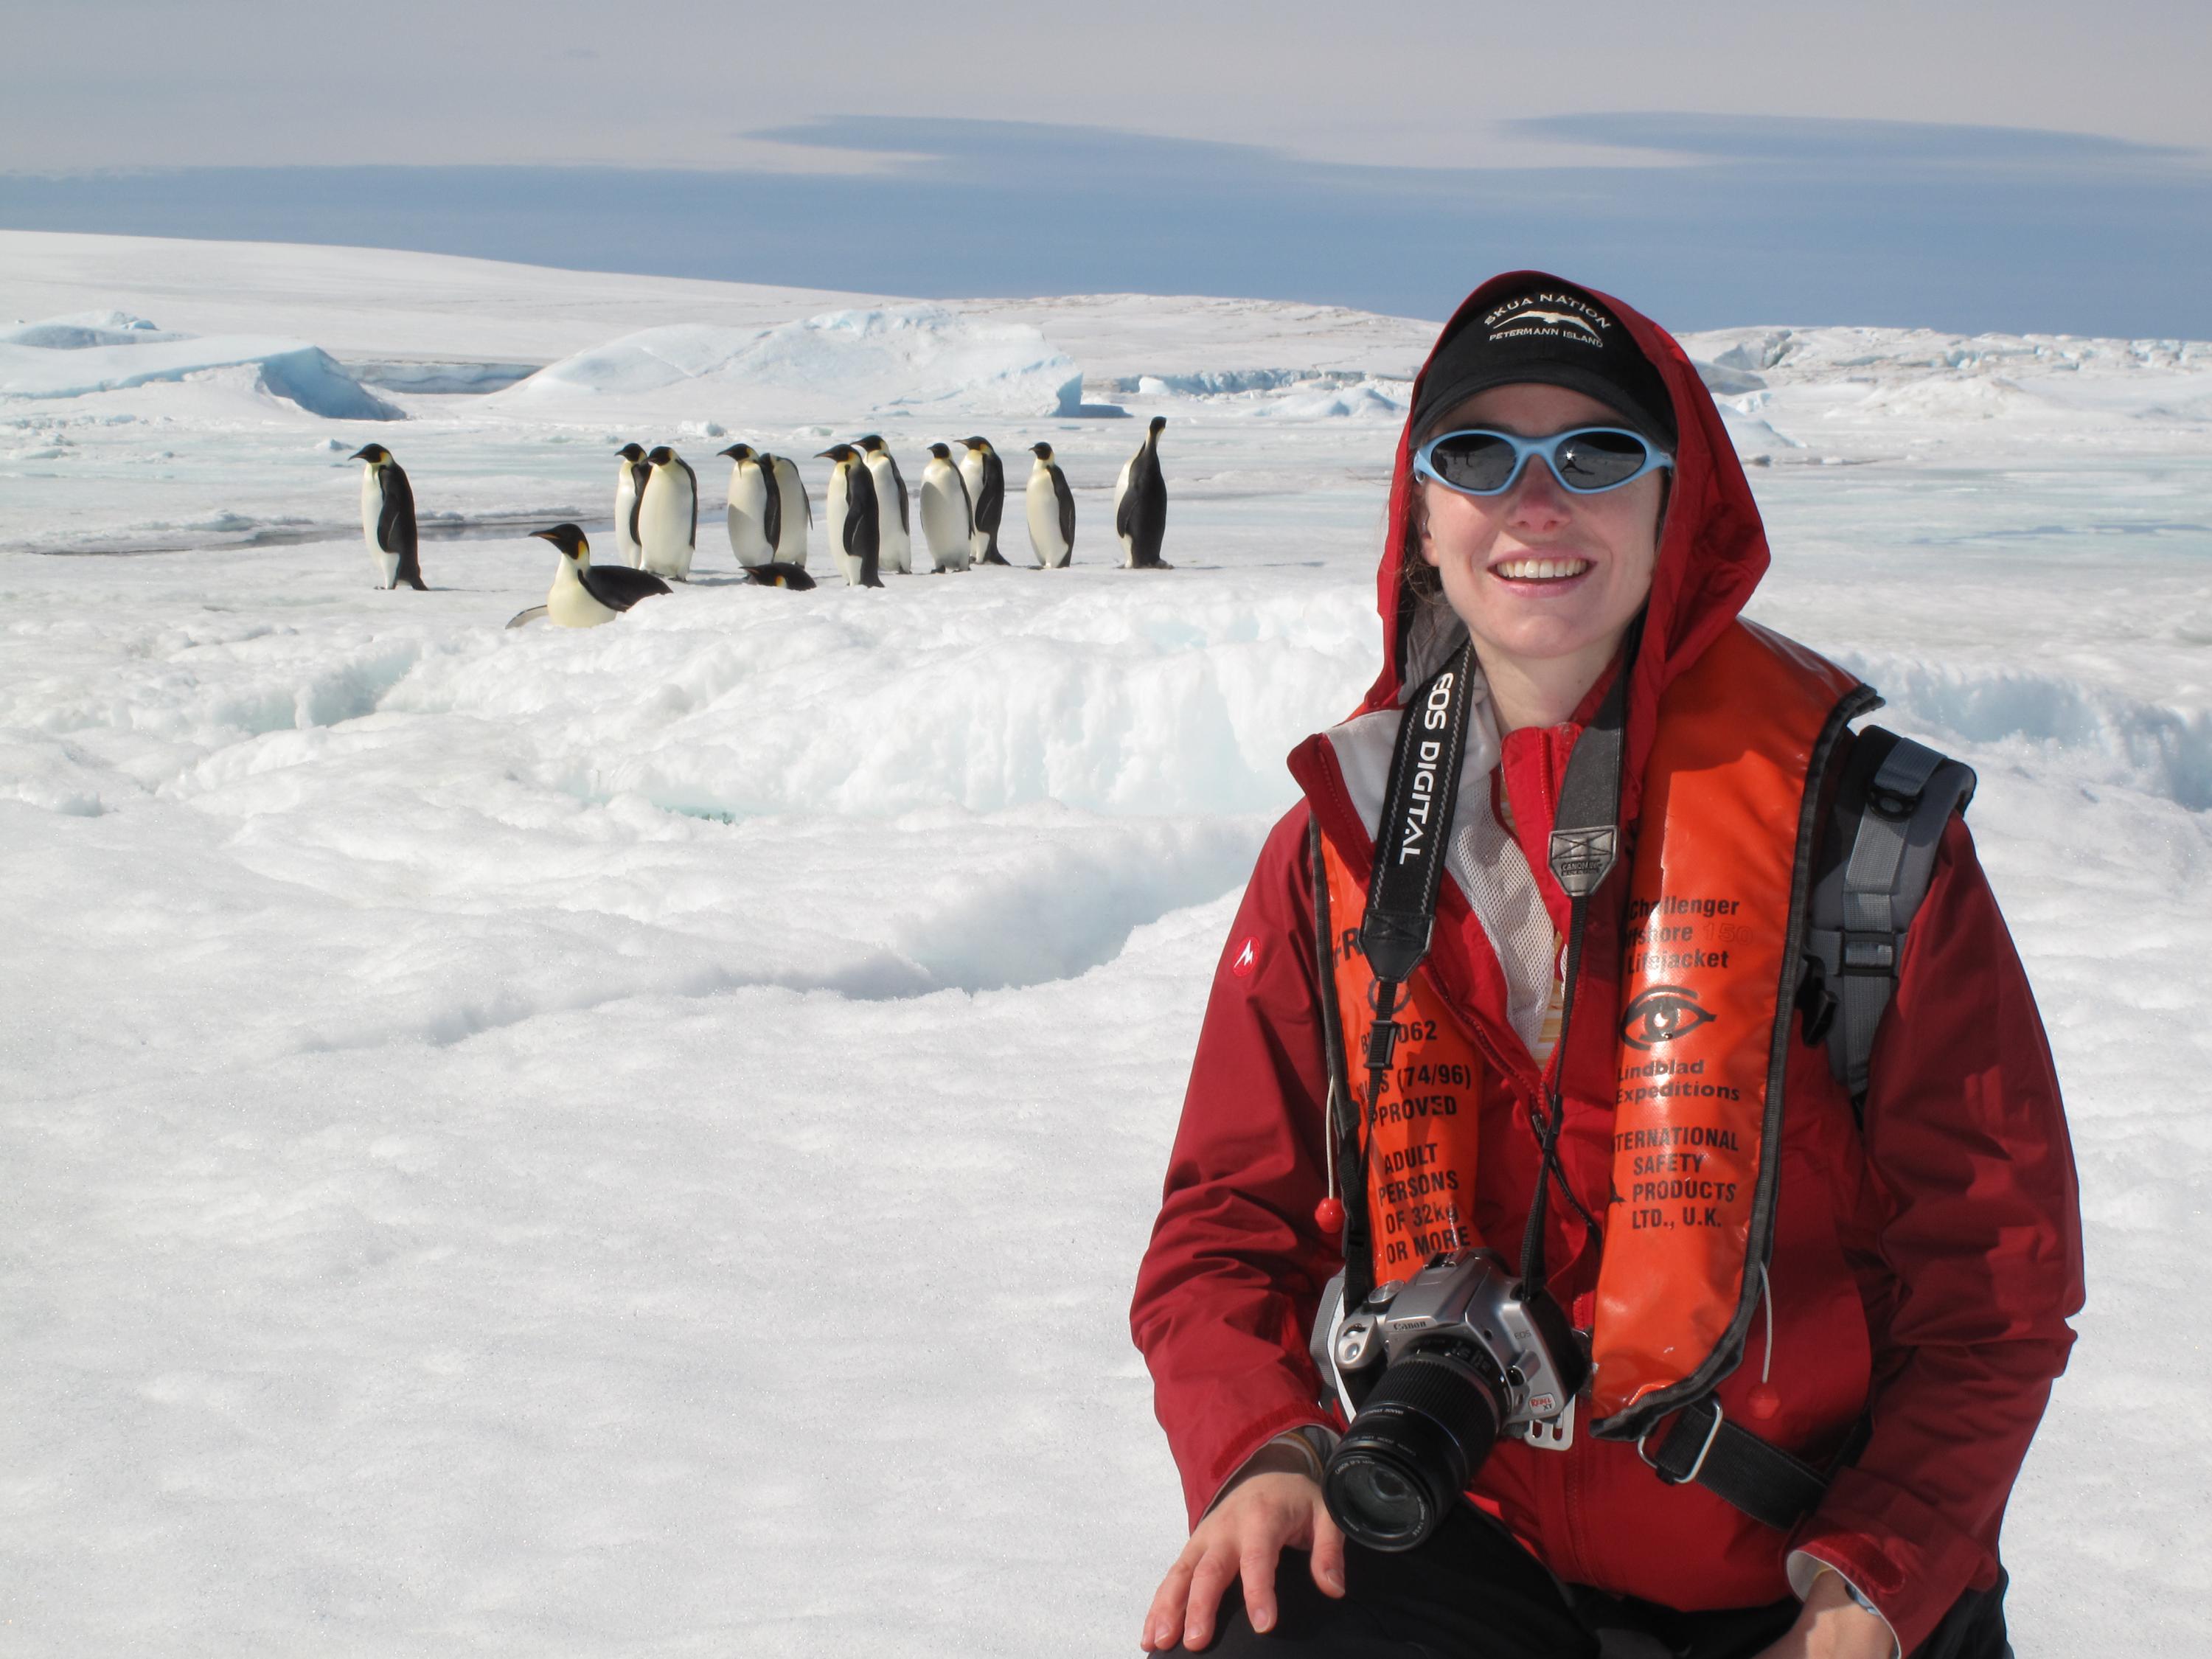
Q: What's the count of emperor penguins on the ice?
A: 13